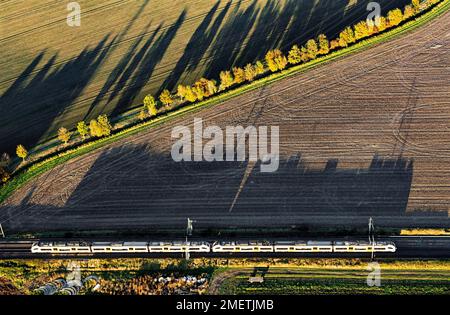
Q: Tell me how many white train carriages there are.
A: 6